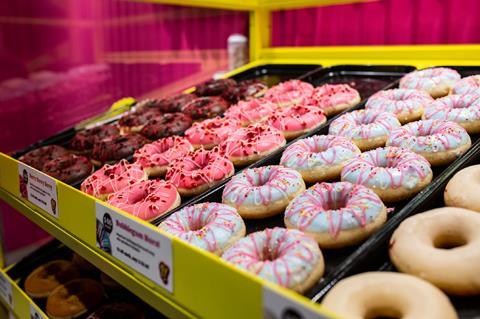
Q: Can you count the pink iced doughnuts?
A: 10